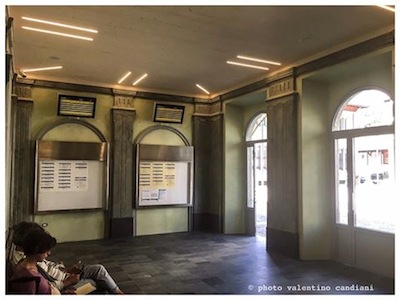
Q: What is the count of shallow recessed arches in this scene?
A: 2